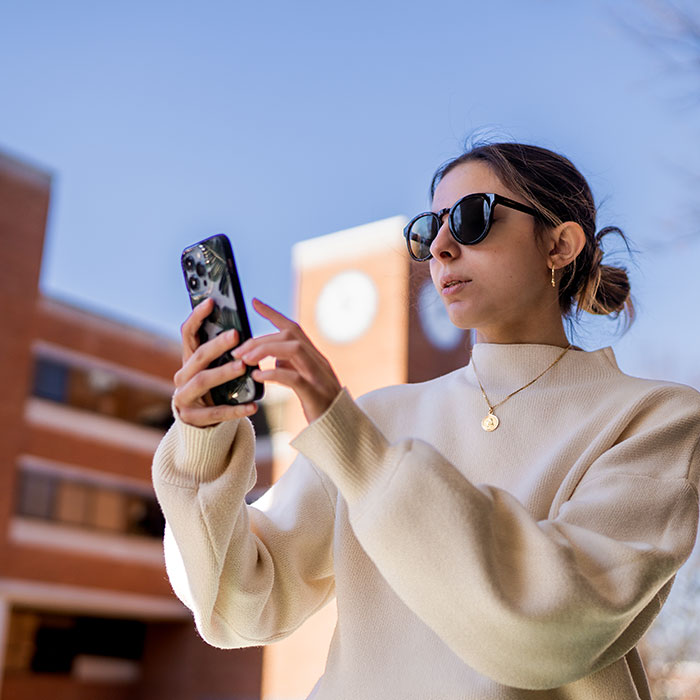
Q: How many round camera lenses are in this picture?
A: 3